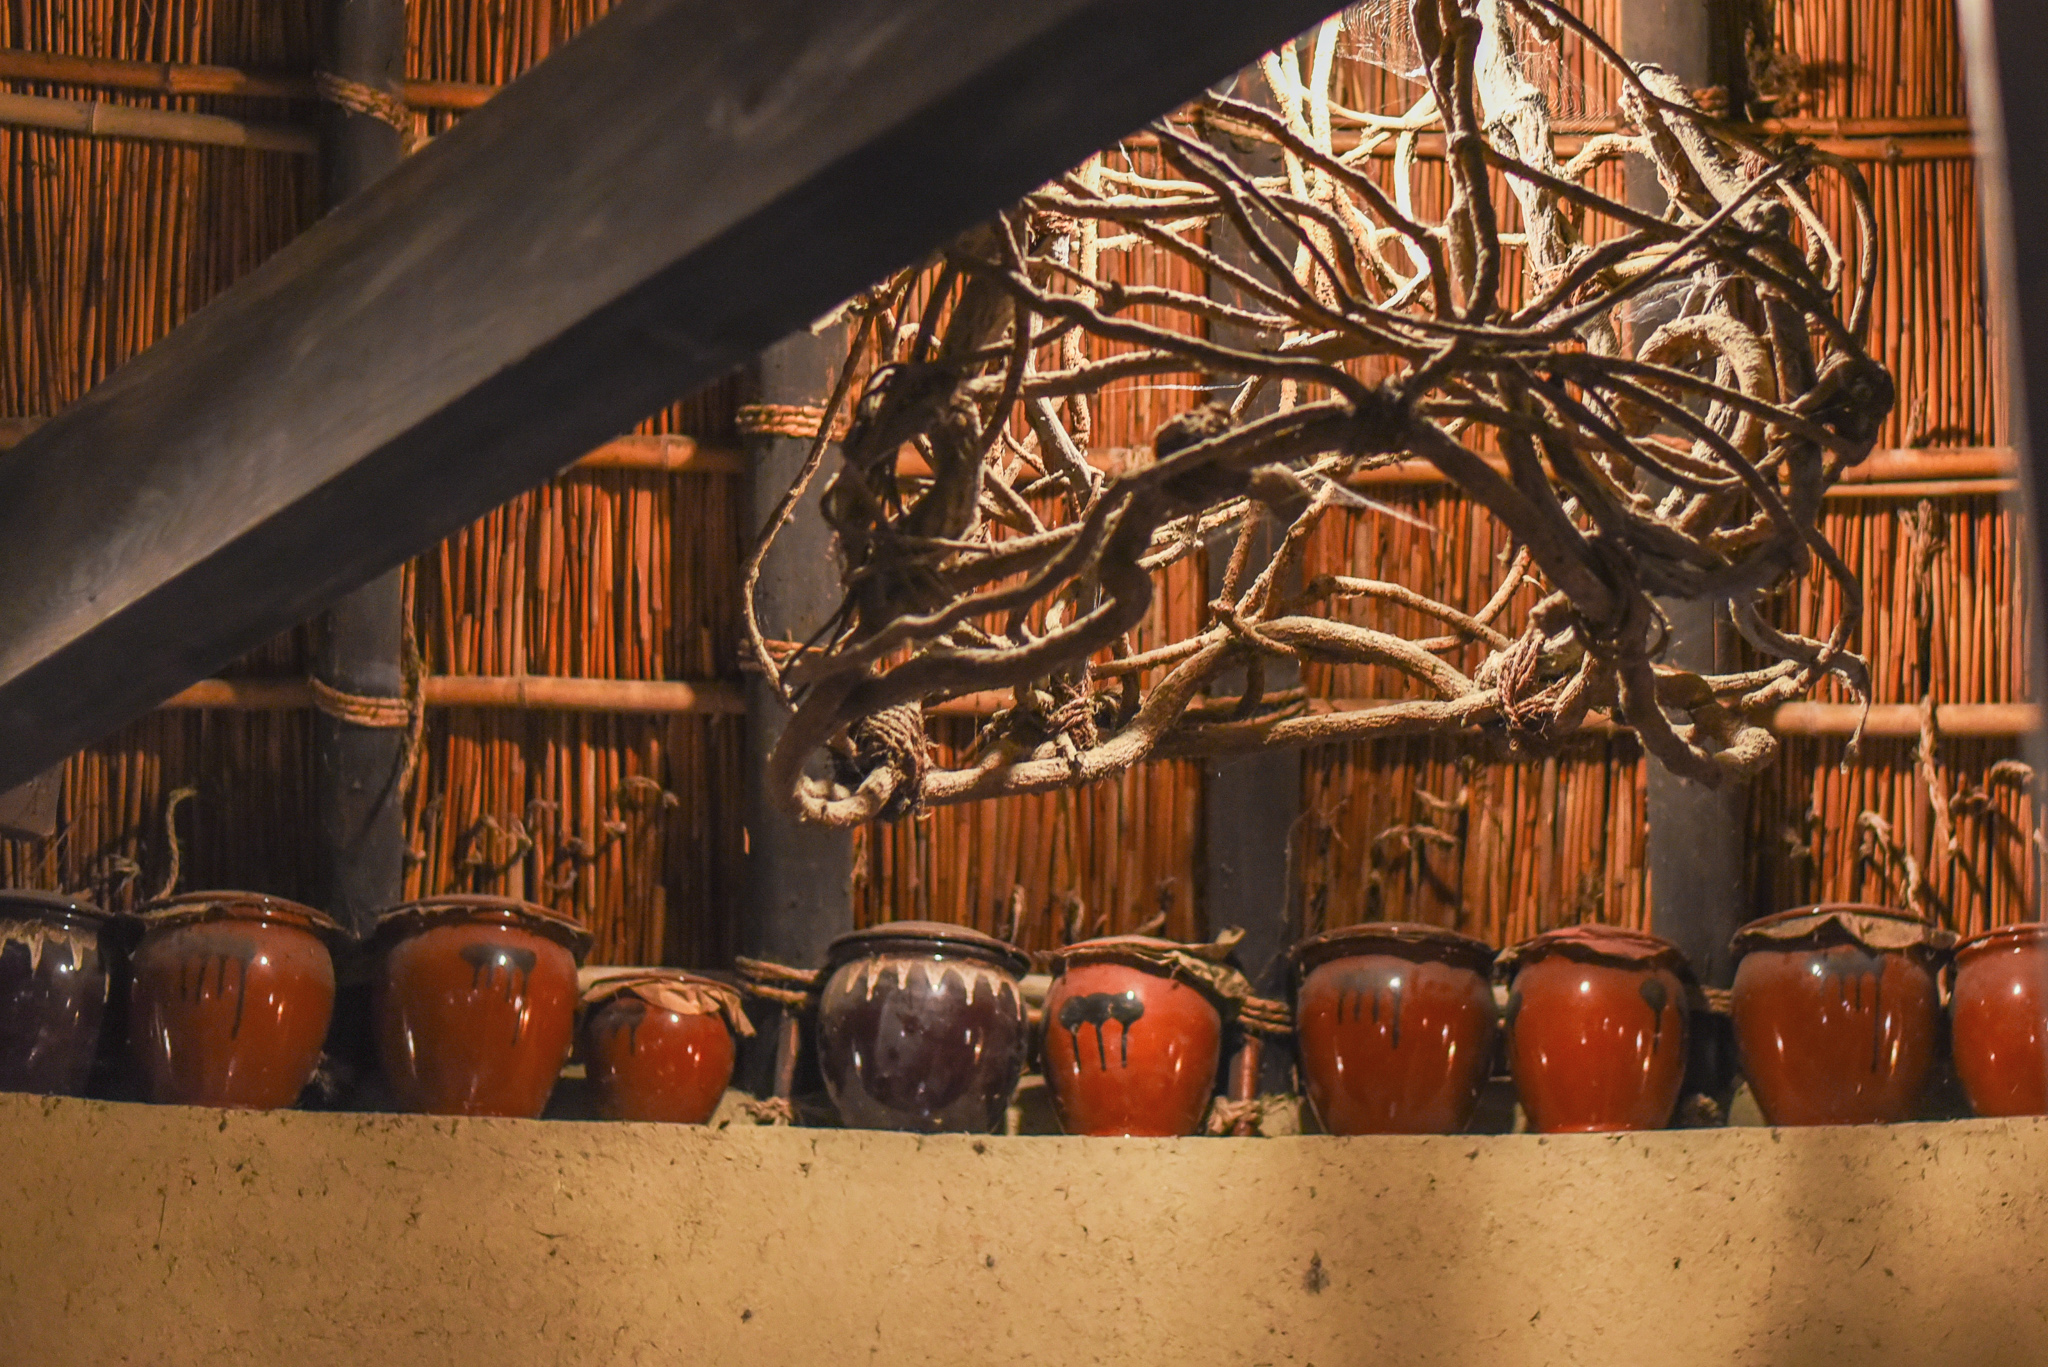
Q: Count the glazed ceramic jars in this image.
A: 10